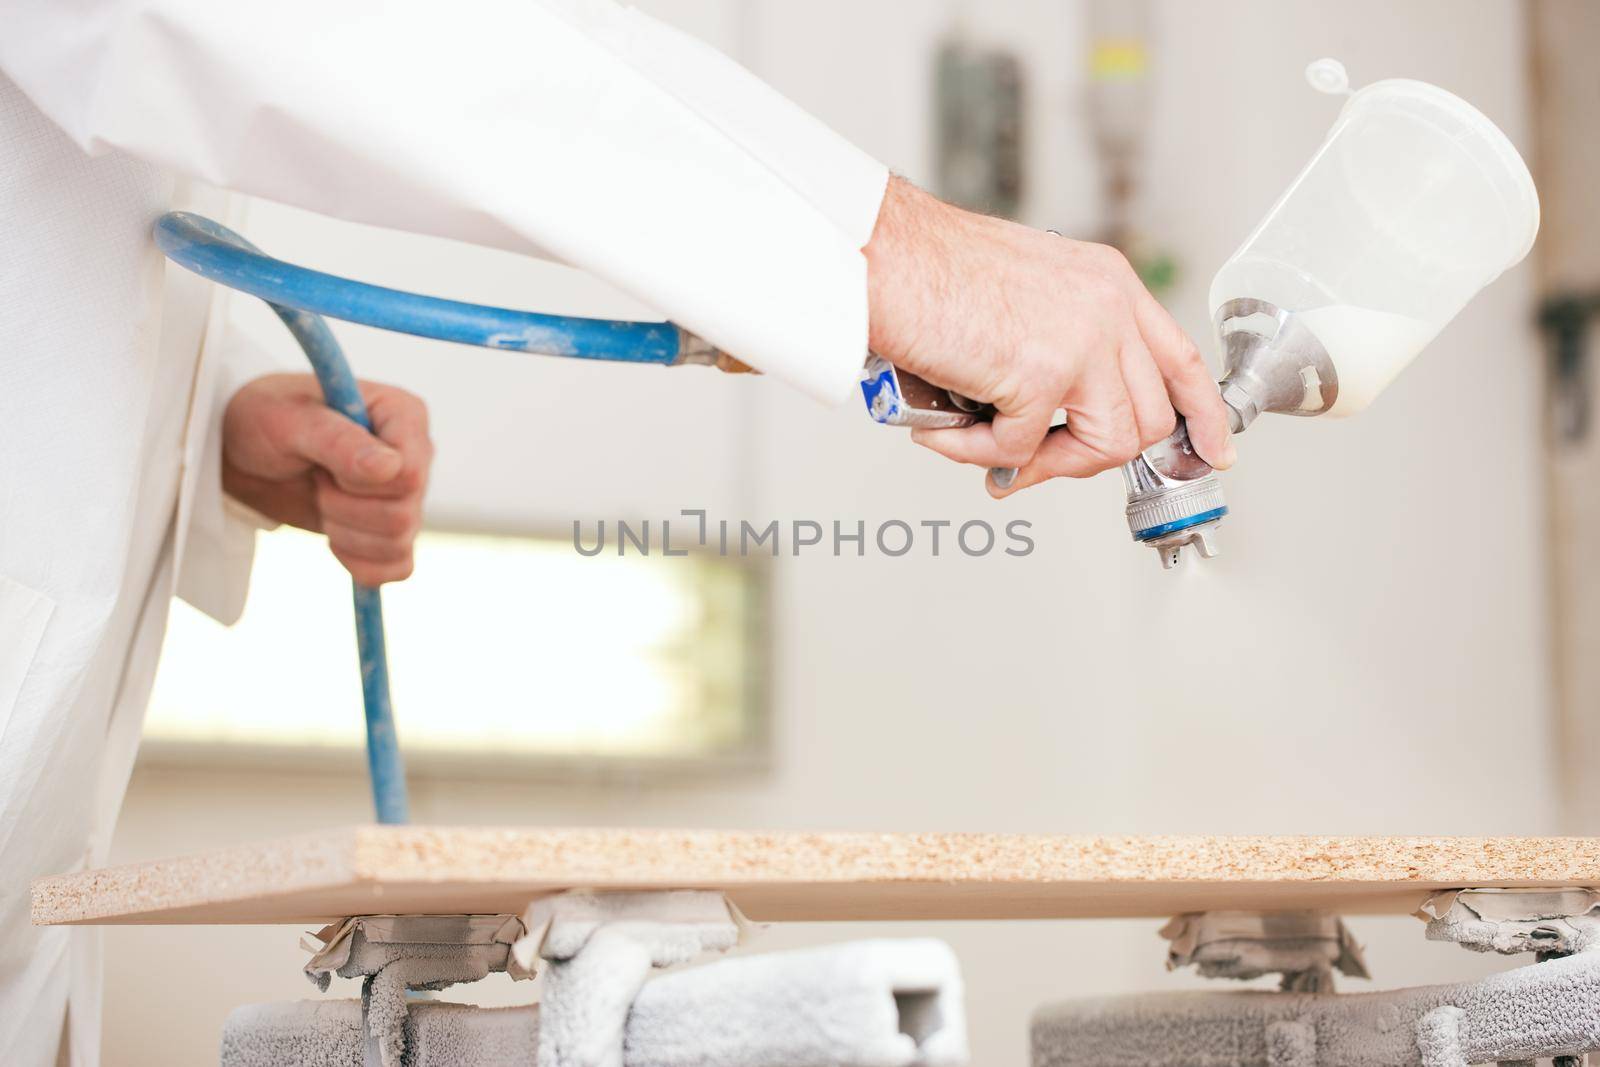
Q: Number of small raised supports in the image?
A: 4